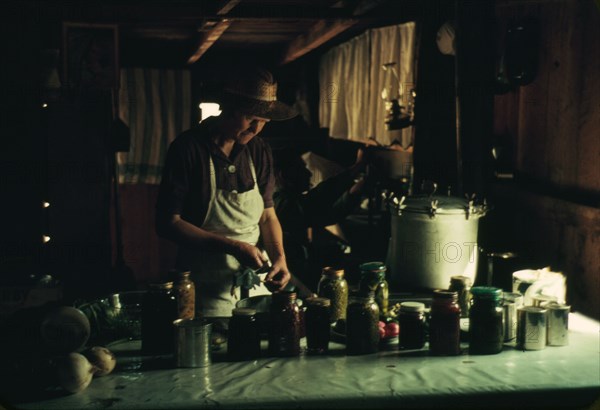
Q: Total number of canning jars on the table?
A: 12